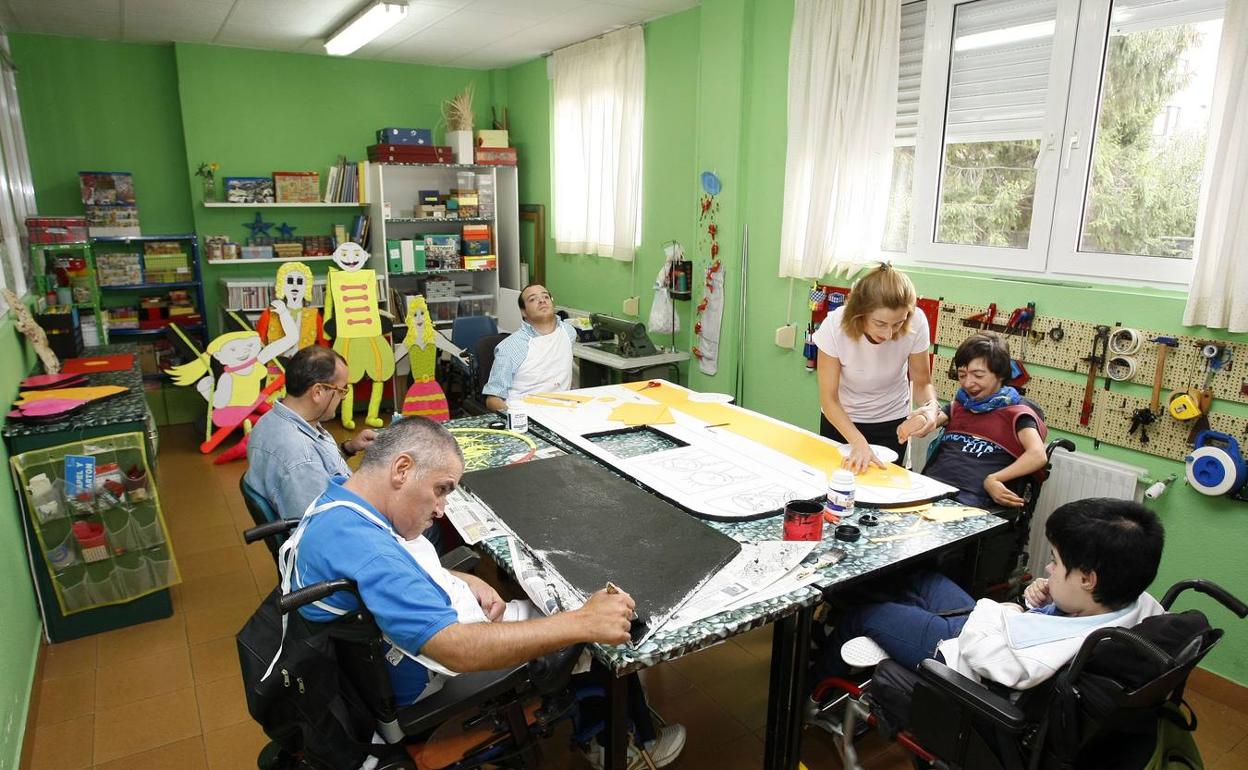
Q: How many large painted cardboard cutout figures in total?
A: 4